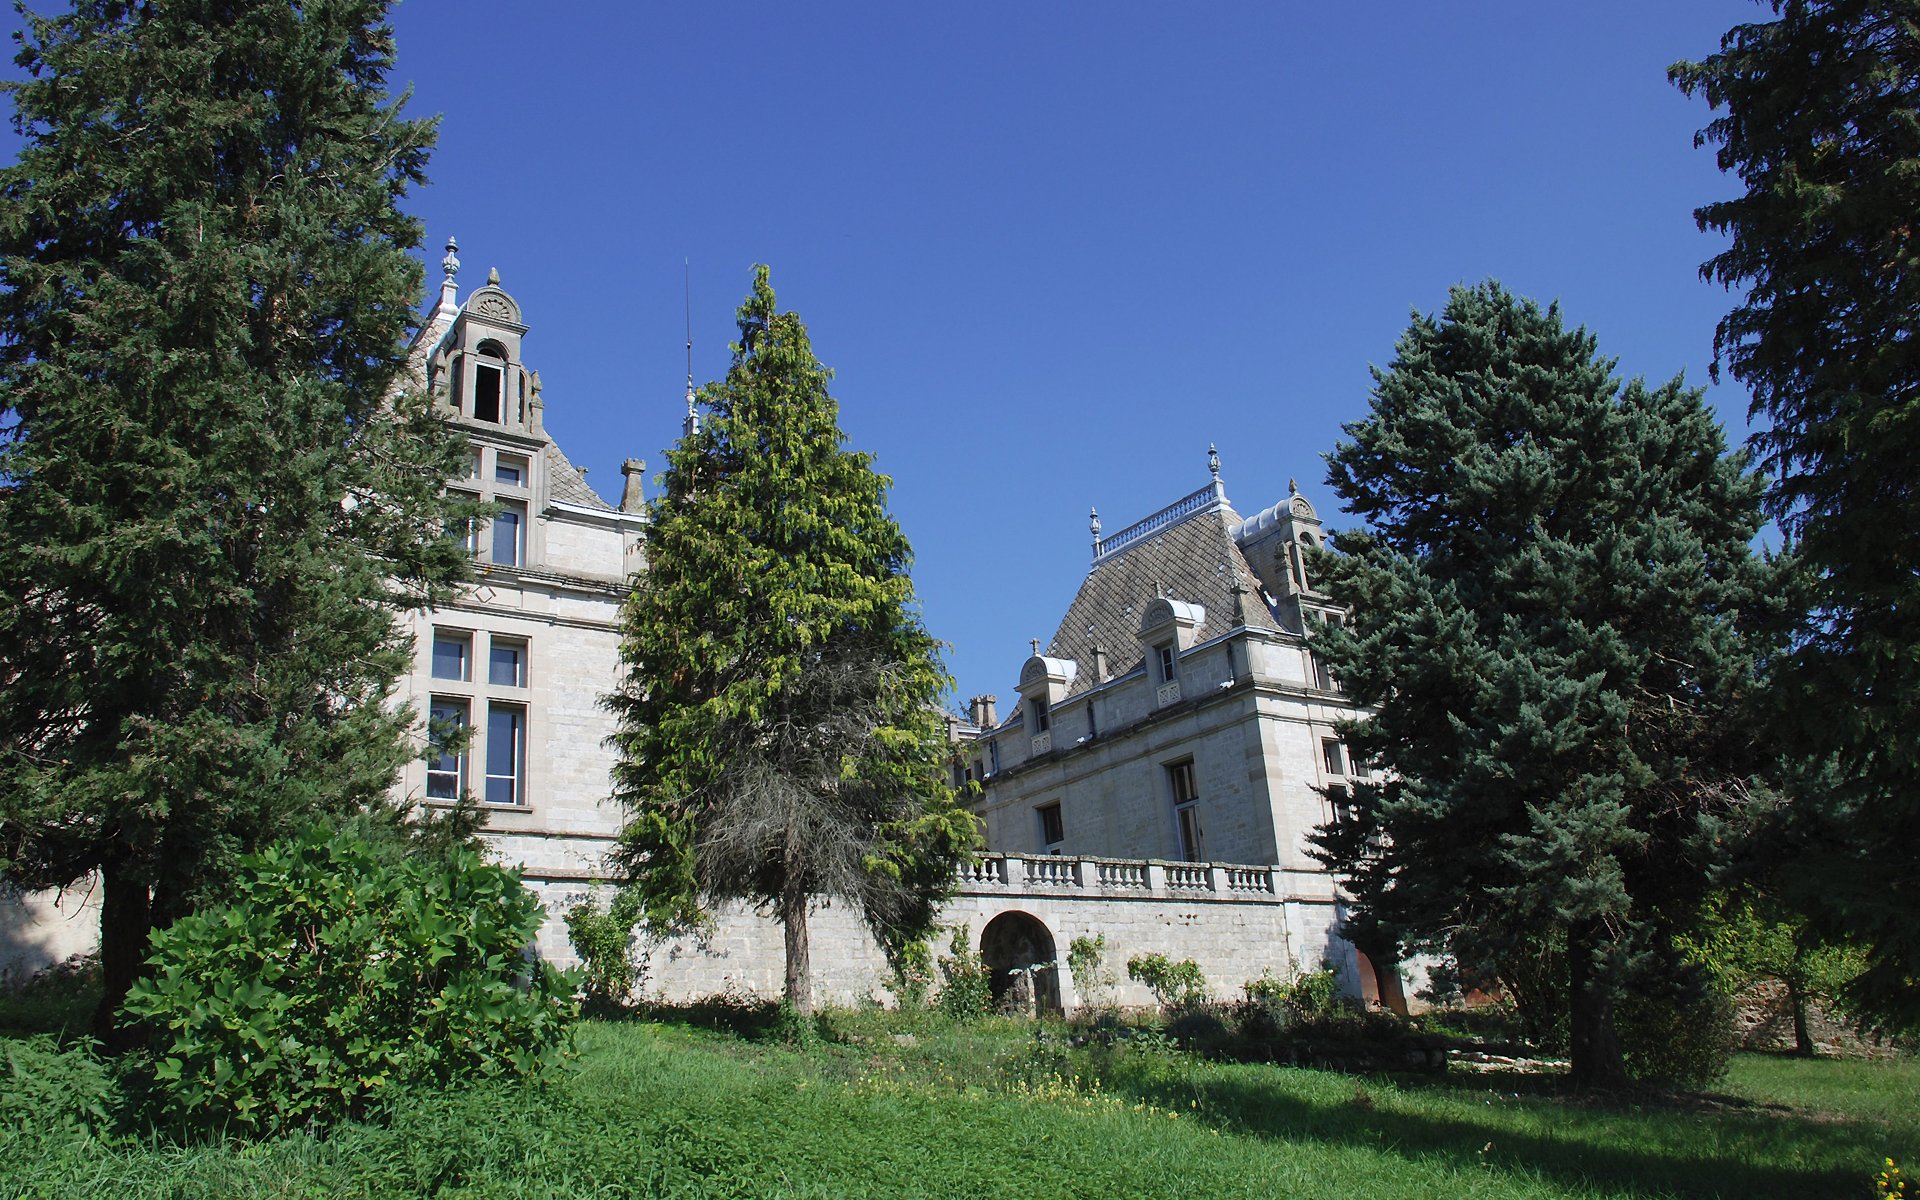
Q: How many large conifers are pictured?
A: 4